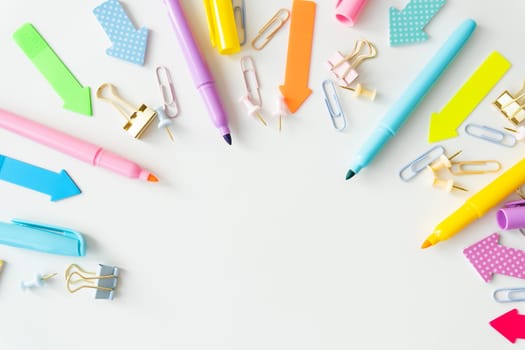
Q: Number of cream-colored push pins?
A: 3